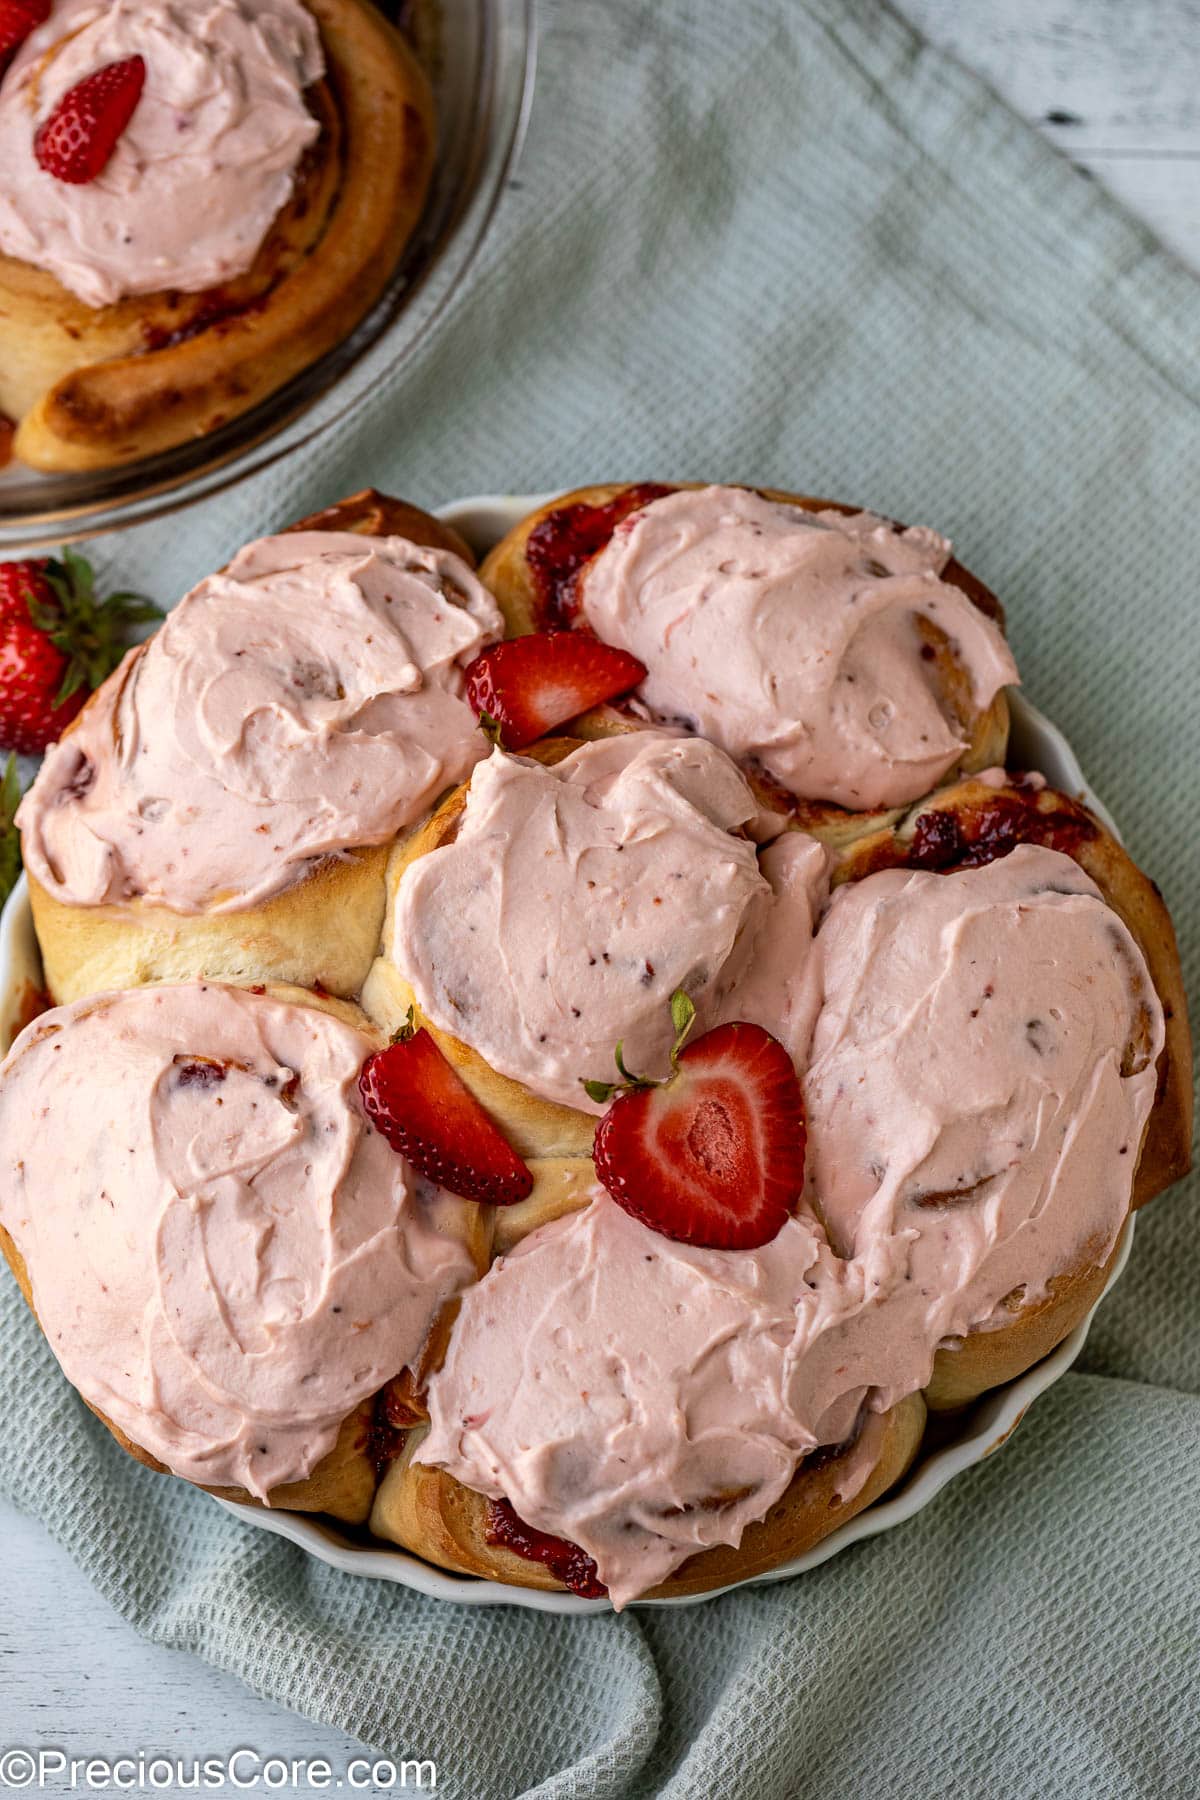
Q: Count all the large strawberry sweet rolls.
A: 7